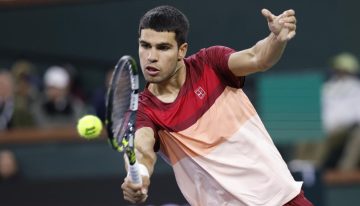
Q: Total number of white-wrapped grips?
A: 1